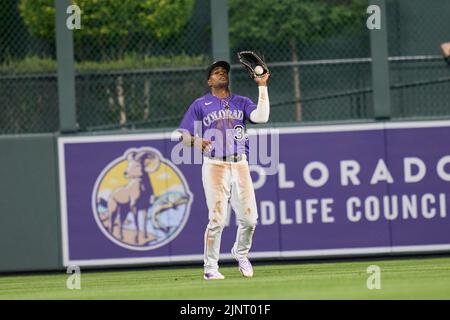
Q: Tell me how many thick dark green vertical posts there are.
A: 3